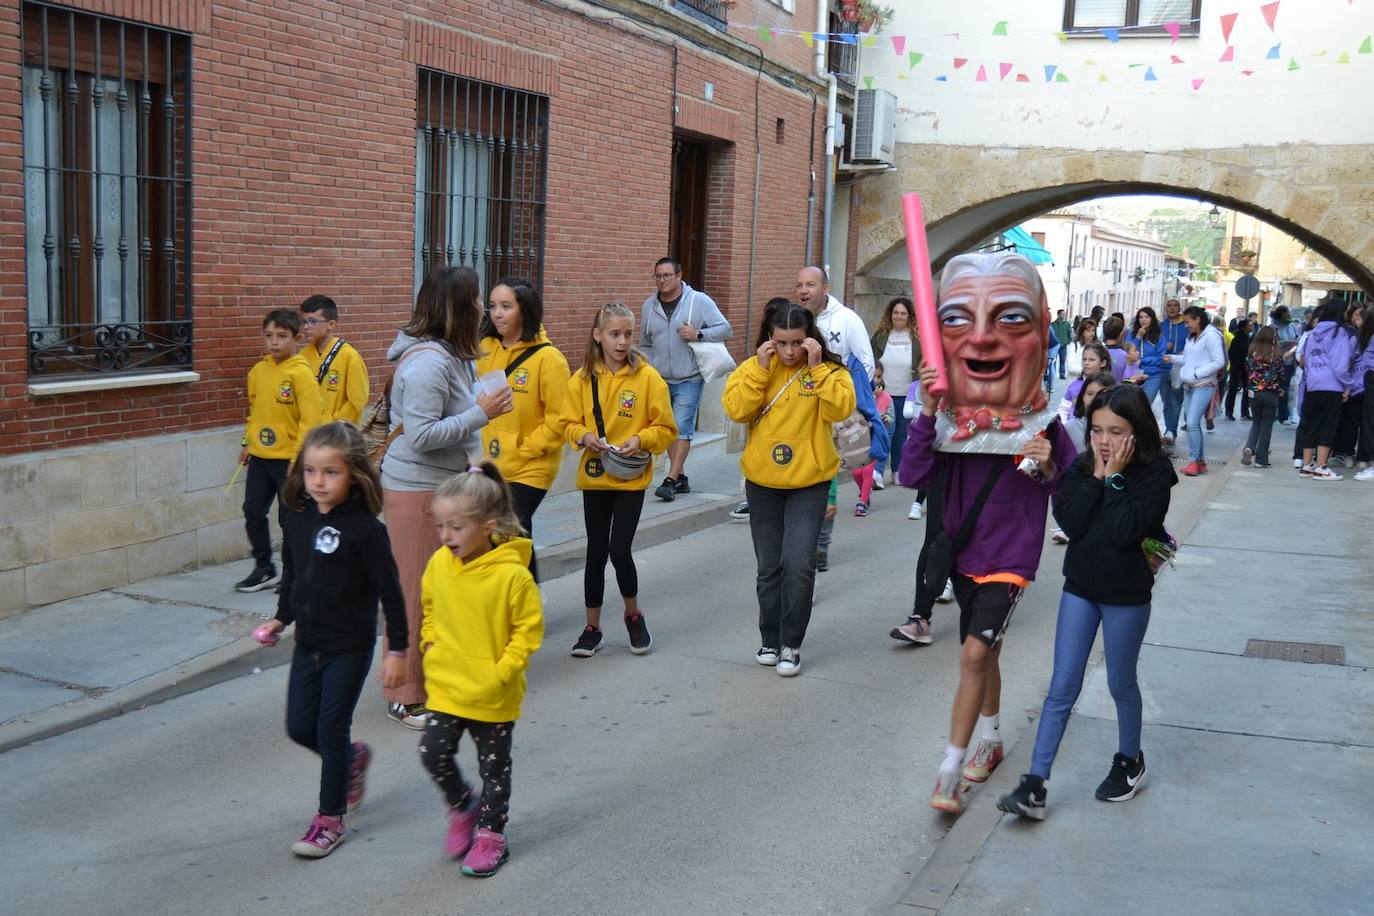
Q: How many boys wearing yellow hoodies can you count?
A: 2